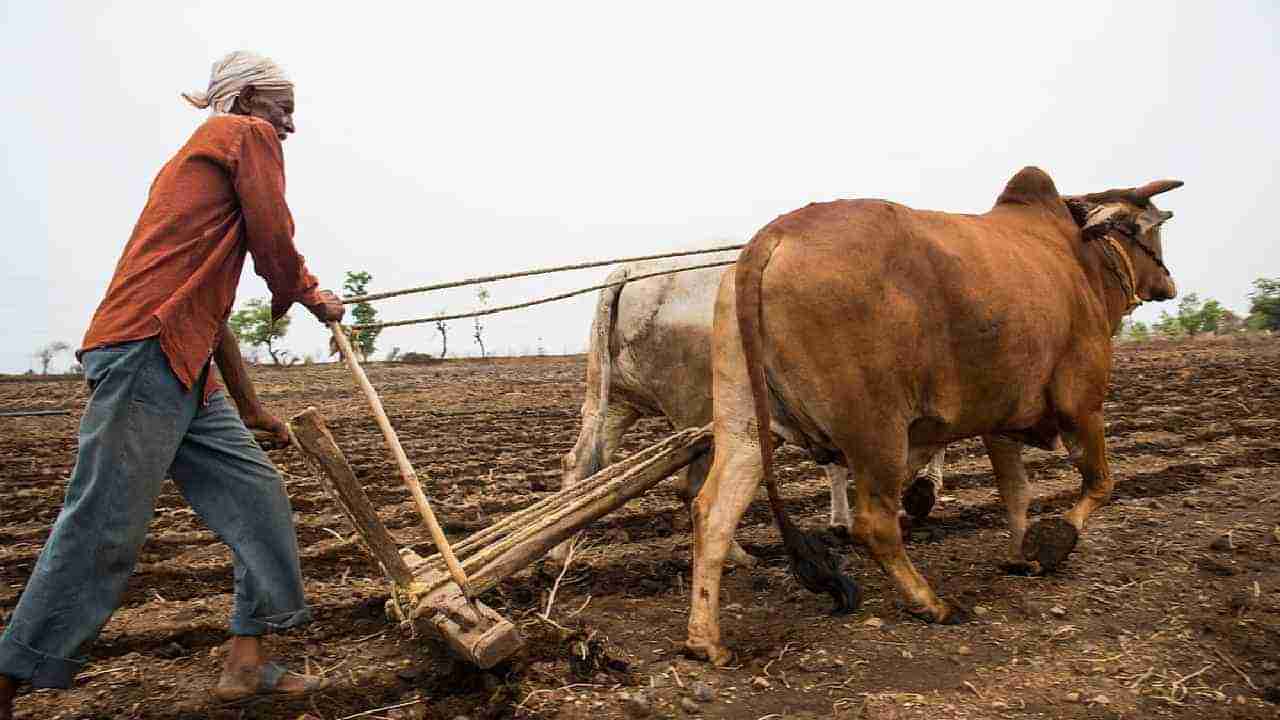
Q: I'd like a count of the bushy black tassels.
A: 1